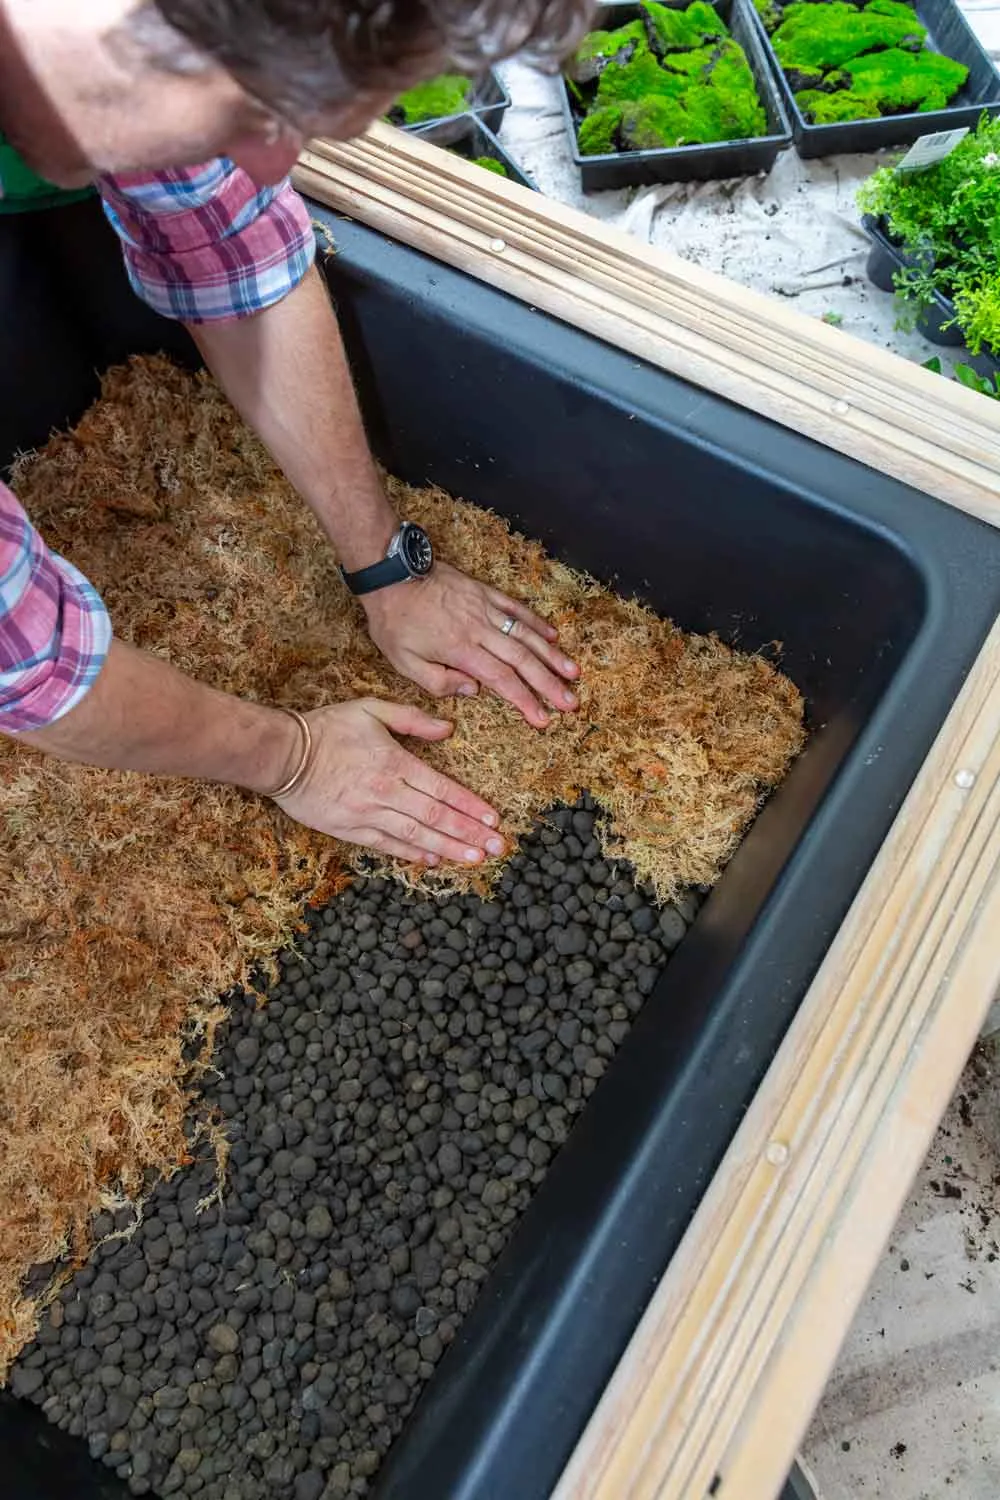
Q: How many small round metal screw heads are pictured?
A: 4